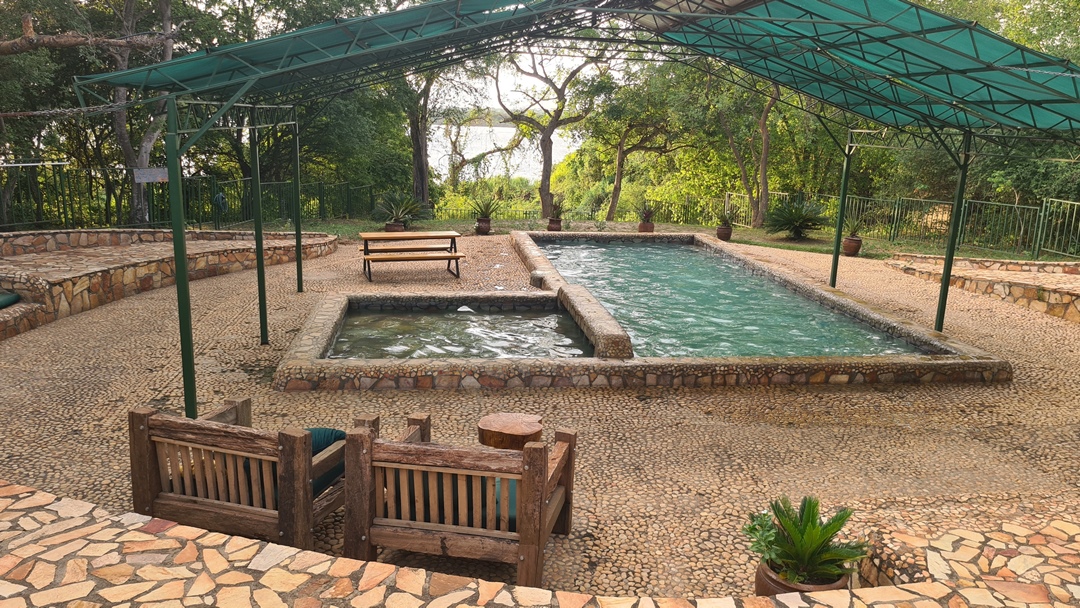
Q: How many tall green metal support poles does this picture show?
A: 5